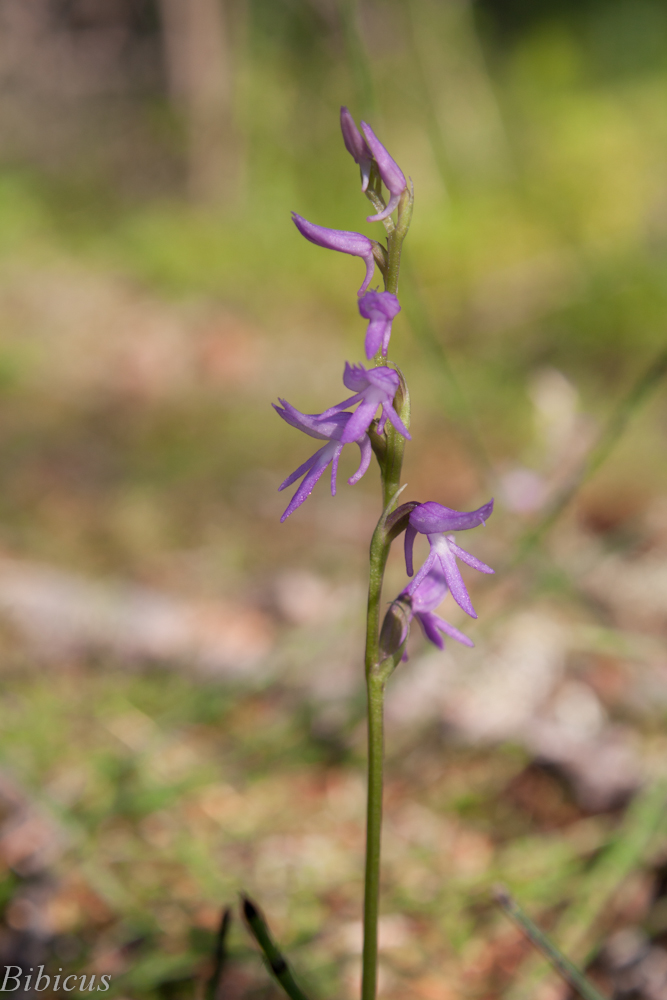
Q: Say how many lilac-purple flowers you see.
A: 8